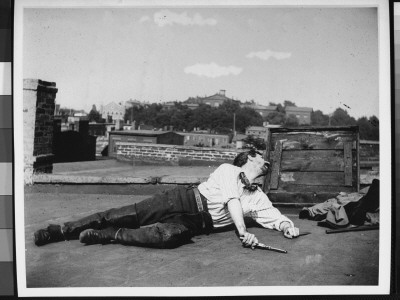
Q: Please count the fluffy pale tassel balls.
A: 0